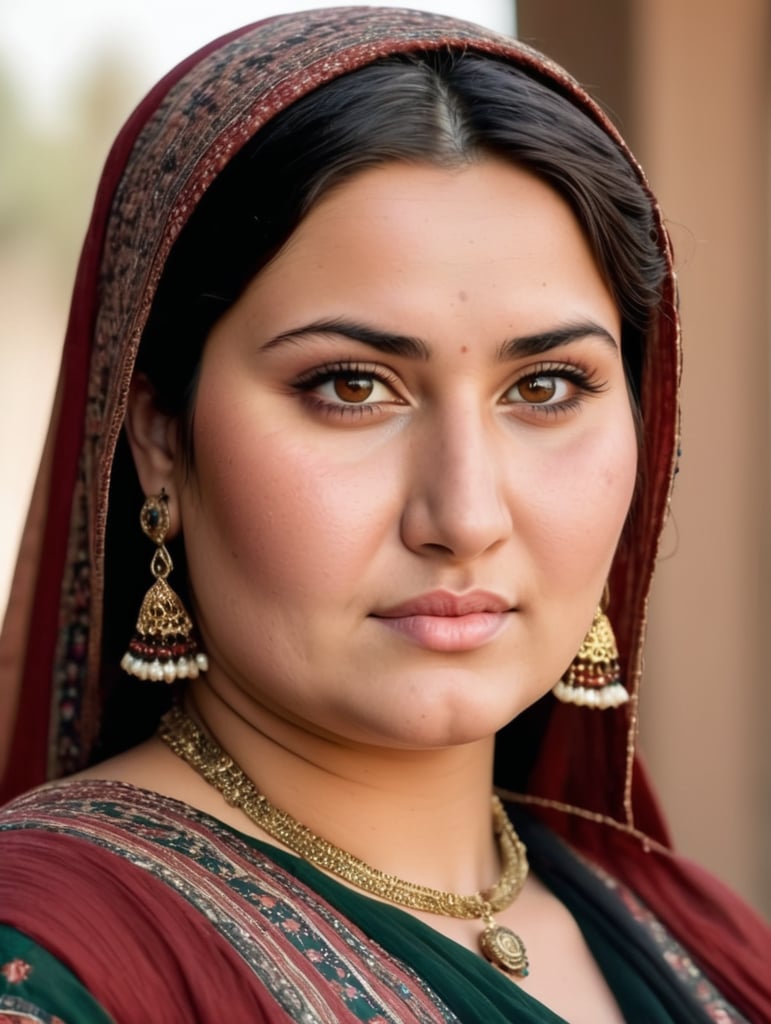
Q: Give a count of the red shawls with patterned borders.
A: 1